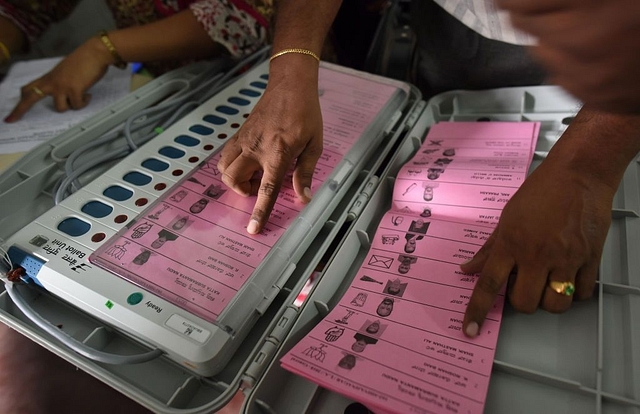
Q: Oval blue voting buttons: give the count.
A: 14